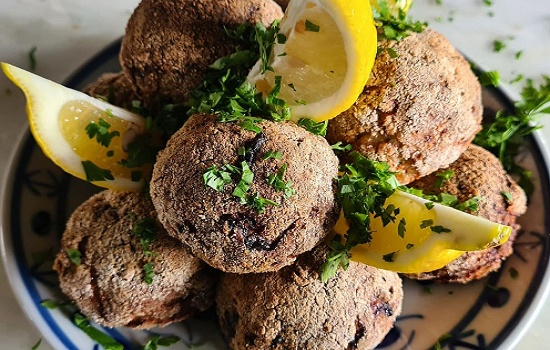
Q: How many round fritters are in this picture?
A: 7